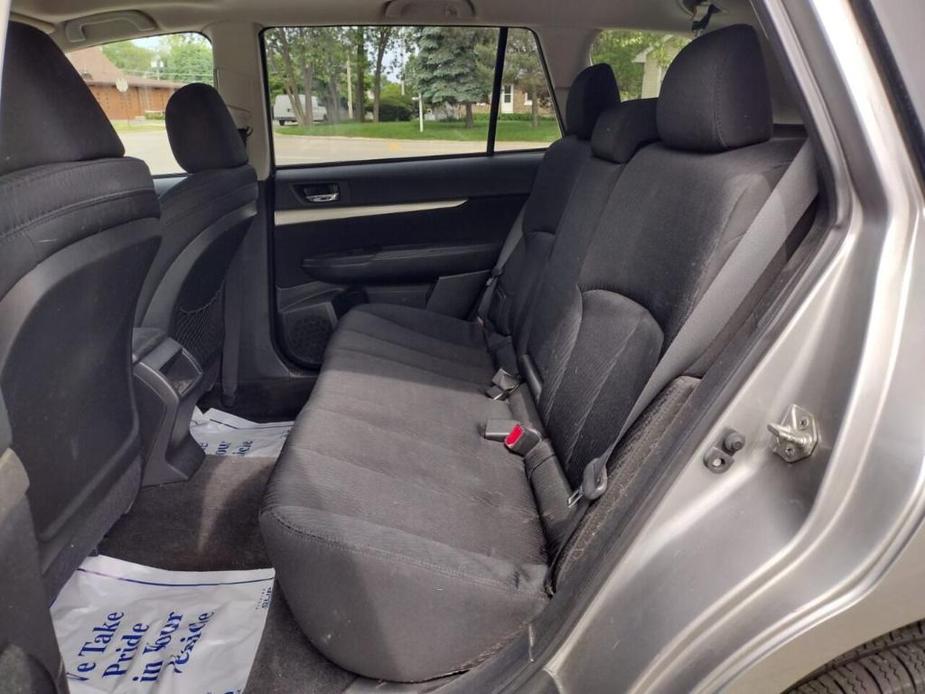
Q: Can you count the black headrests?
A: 5